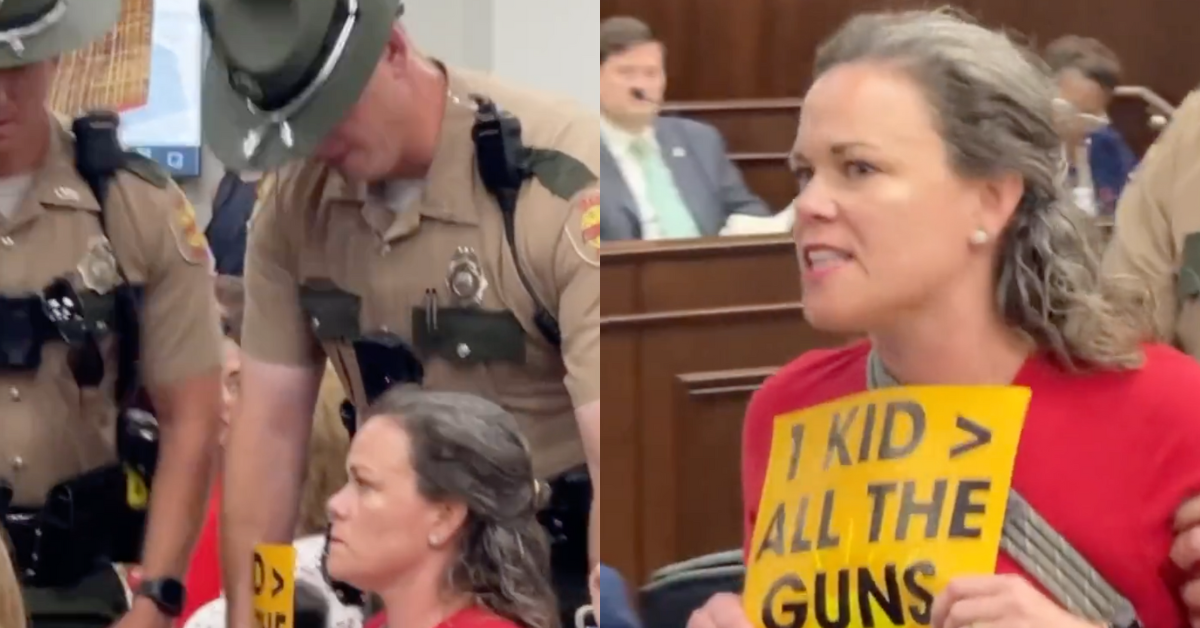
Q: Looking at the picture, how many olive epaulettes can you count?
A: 2